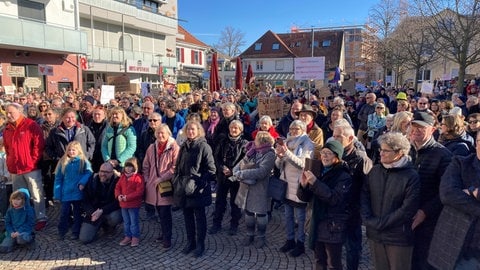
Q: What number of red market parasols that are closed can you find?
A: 3